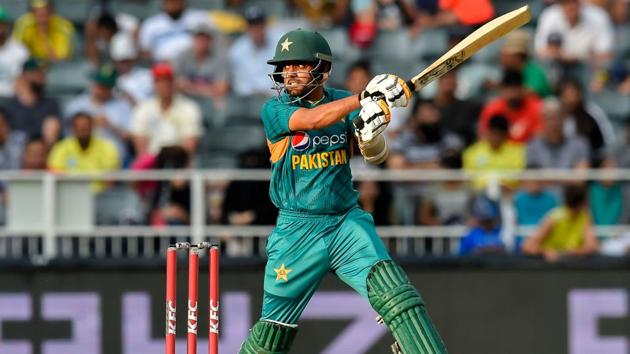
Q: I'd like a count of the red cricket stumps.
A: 3